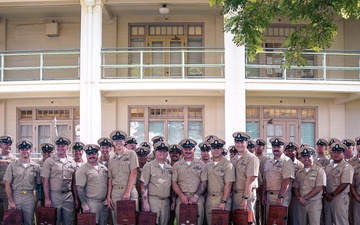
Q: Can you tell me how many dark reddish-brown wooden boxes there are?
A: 9